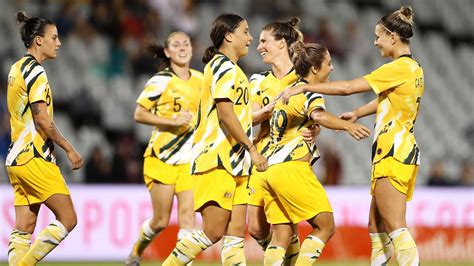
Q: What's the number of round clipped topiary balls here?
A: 0